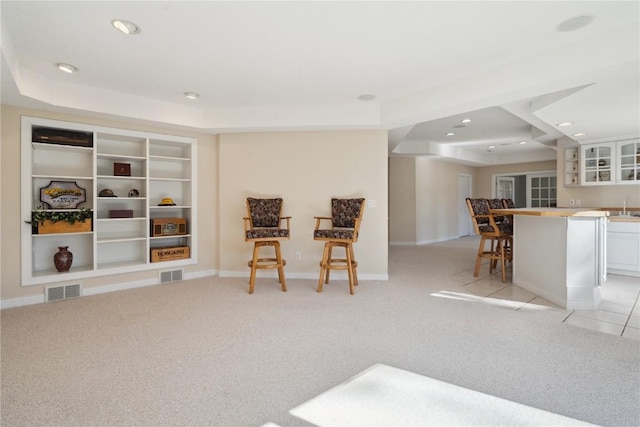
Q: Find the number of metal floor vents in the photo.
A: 2